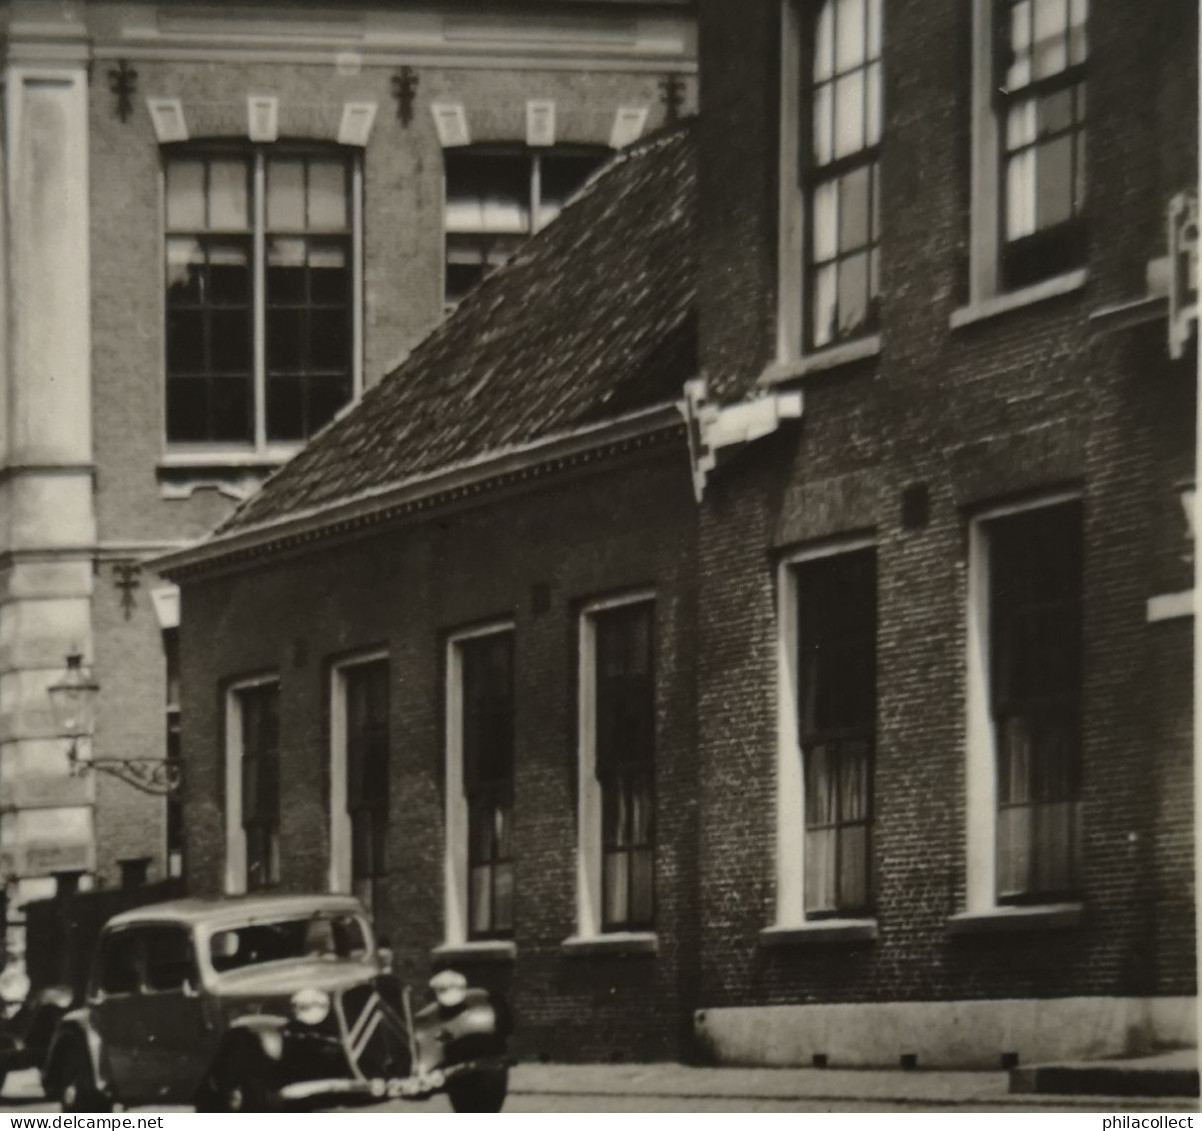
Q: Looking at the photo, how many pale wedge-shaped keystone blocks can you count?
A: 7